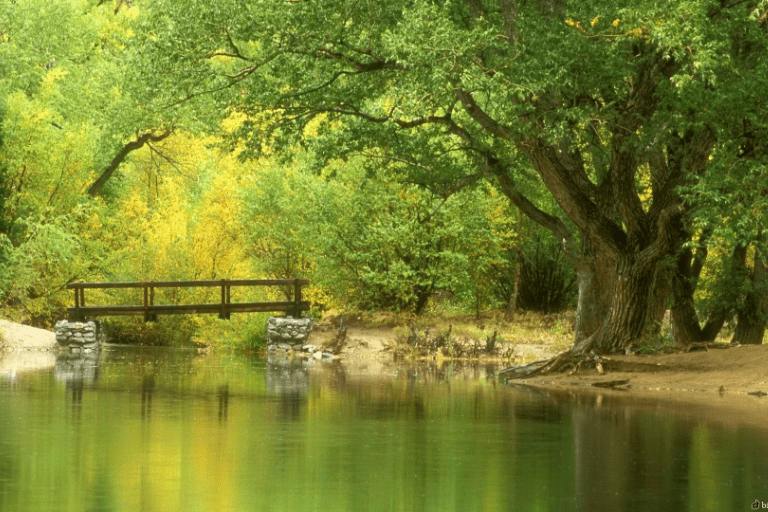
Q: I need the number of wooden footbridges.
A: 1